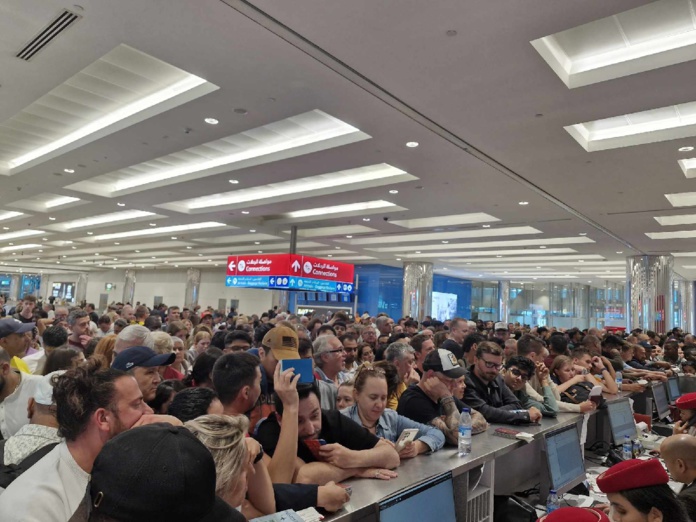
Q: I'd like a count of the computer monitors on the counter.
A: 5